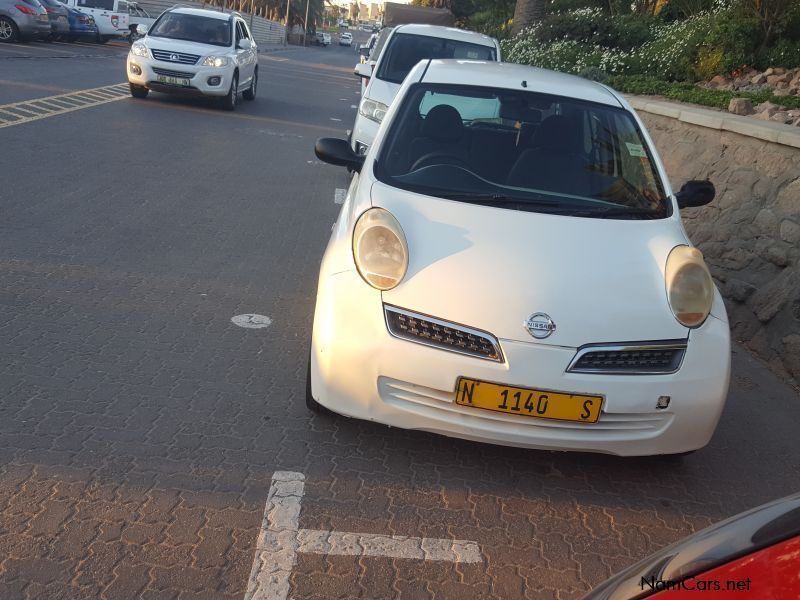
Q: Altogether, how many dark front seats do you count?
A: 2